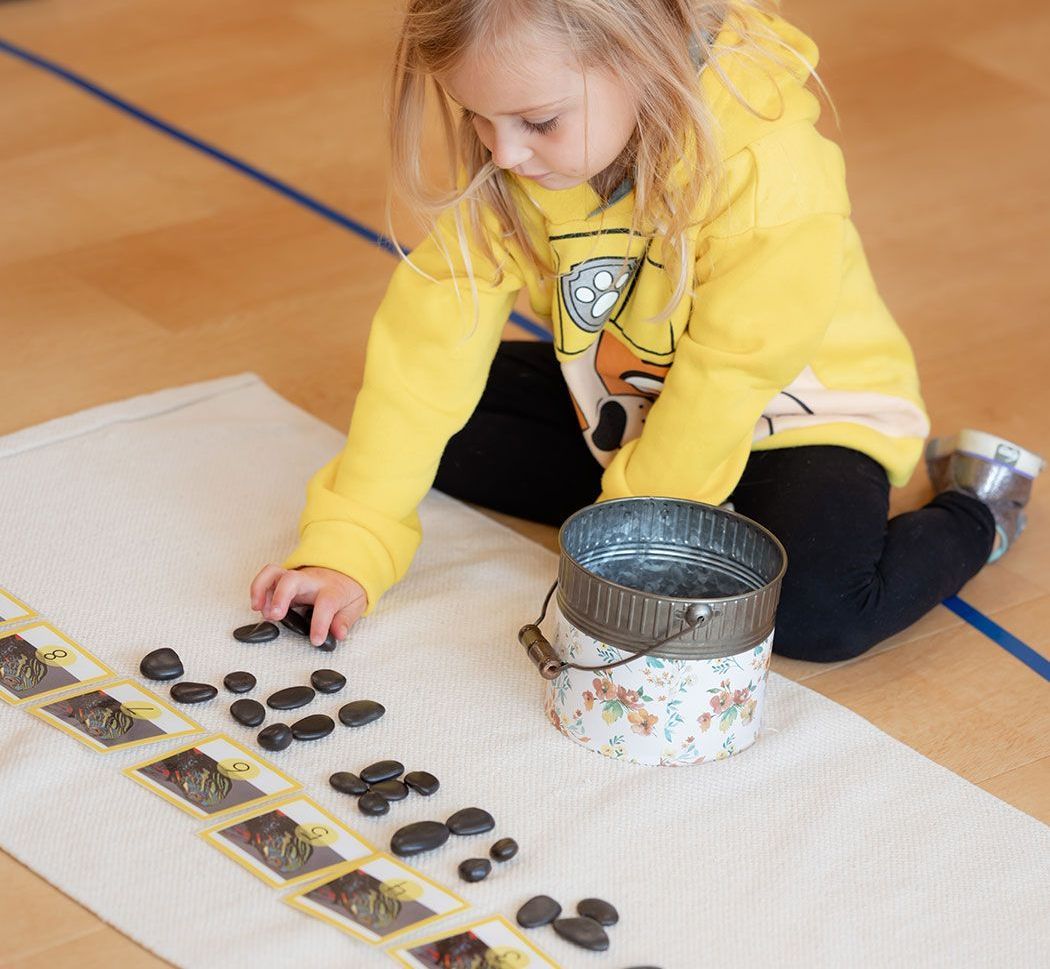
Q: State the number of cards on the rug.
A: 7